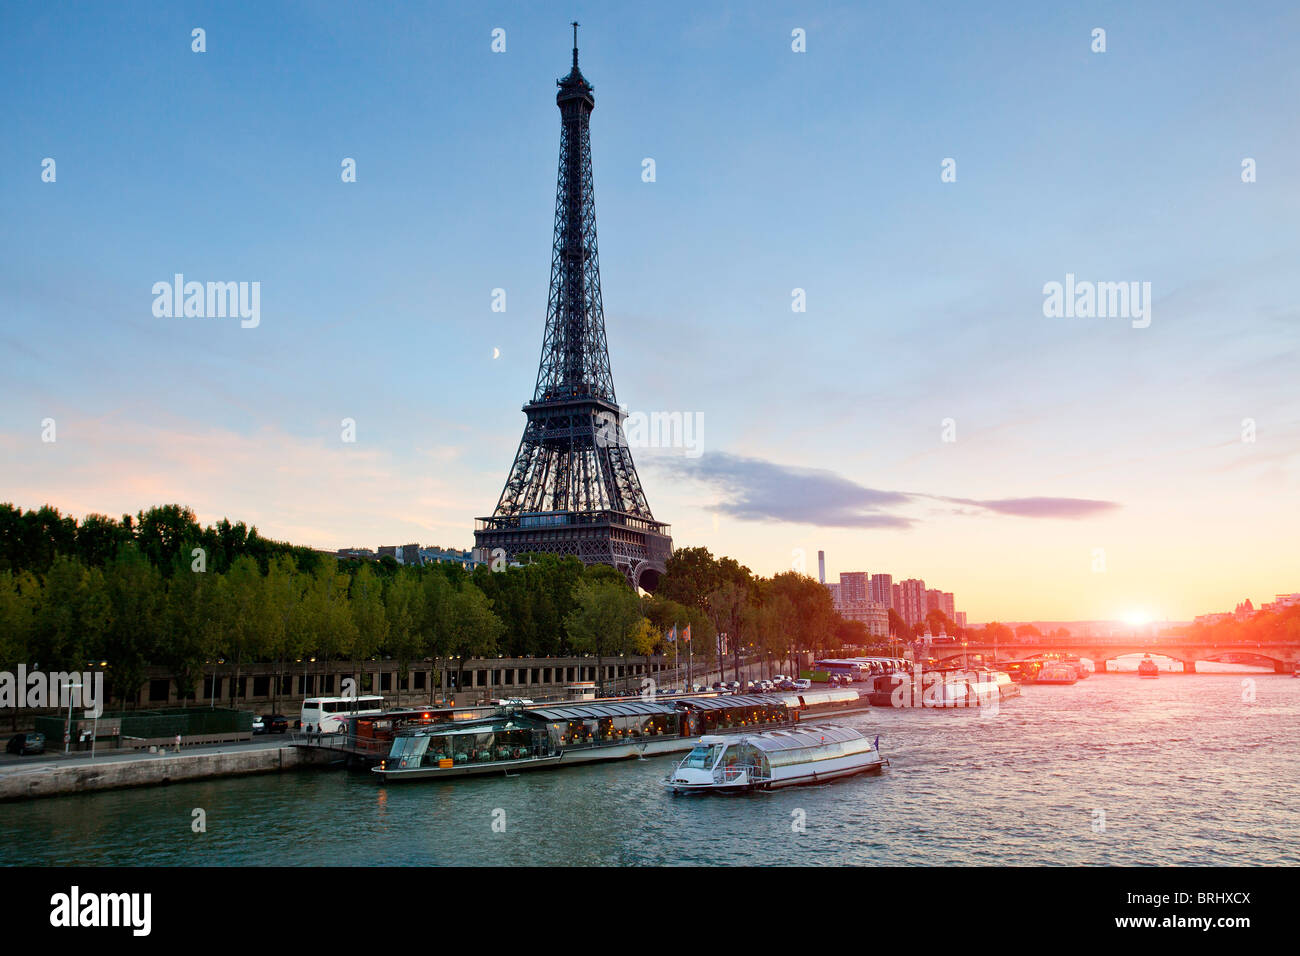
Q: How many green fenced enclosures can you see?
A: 1